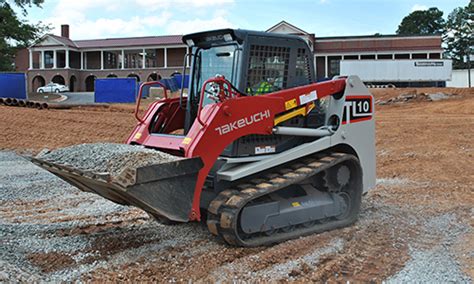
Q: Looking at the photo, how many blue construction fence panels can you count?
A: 3